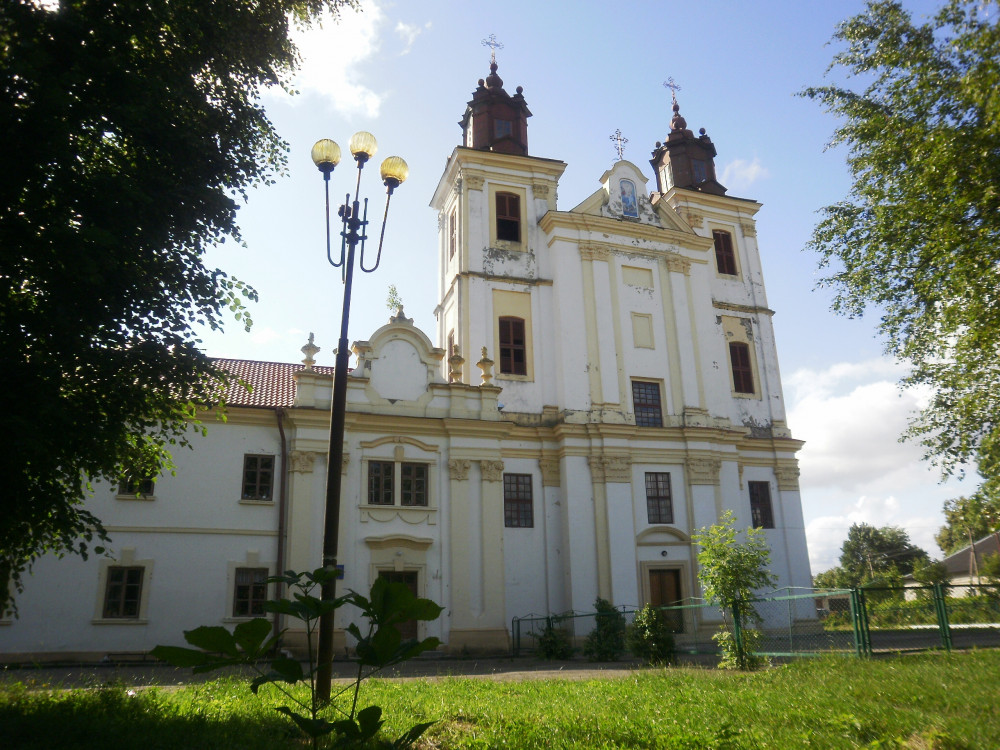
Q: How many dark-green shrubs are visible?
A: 3